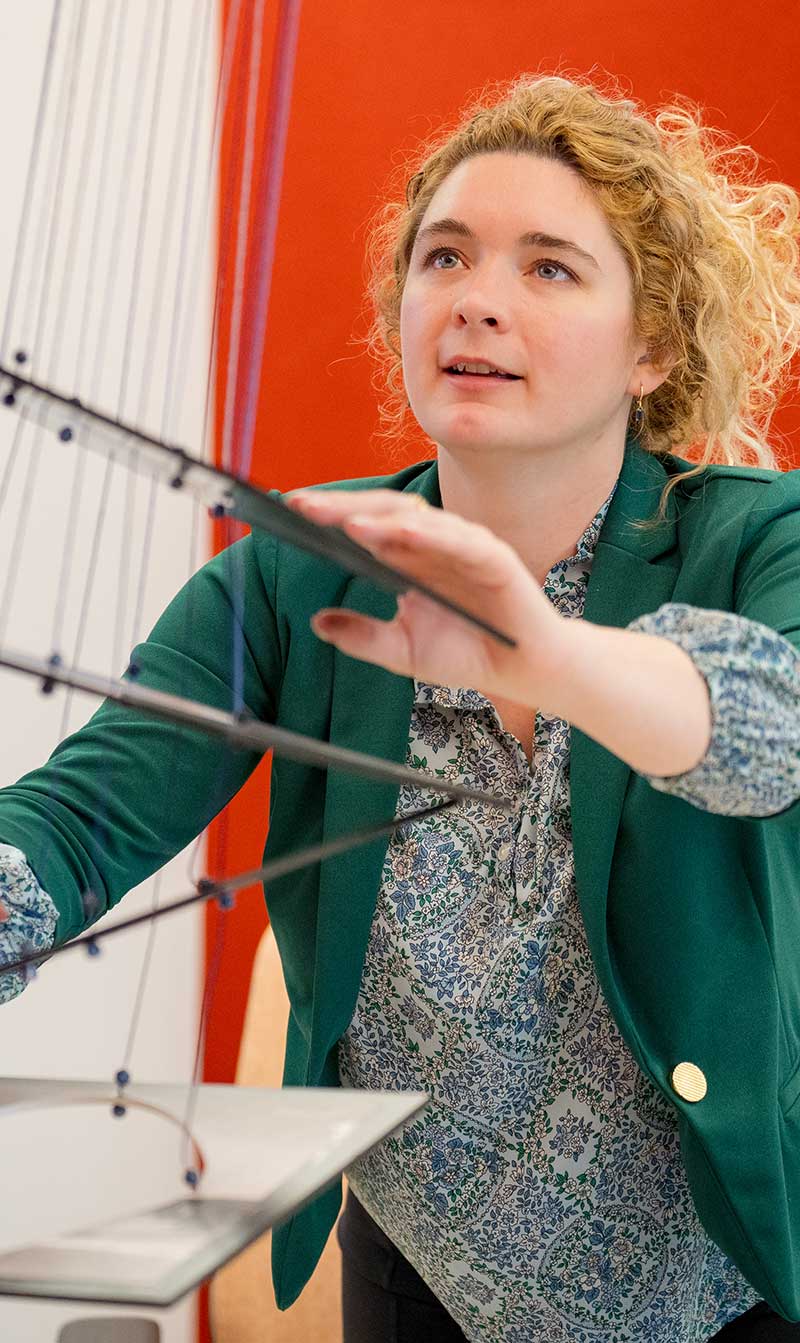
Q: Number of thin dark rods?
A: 3